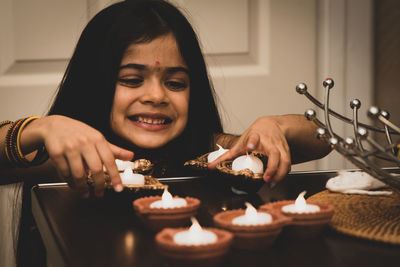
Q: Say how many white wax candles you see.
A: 8